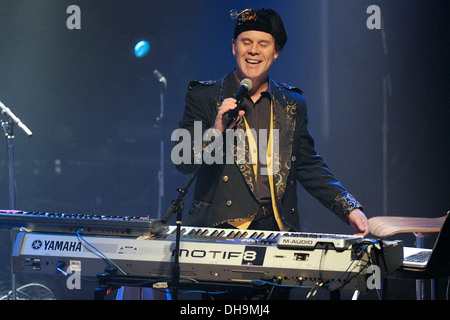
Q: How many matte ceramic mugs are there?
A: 0